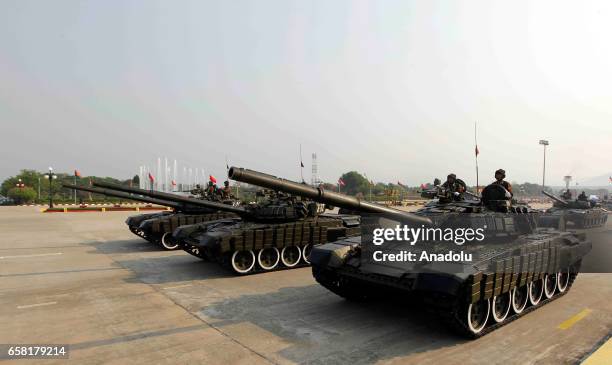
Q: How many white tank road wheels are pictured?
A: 11